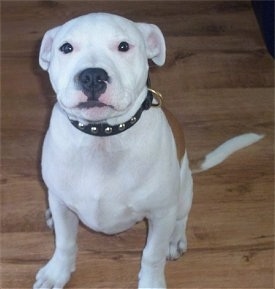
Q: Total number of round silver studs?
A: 5